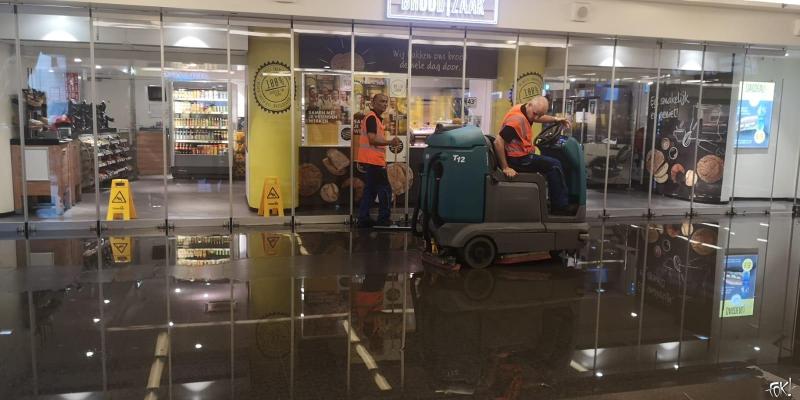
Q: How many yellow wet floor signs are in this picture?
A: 2